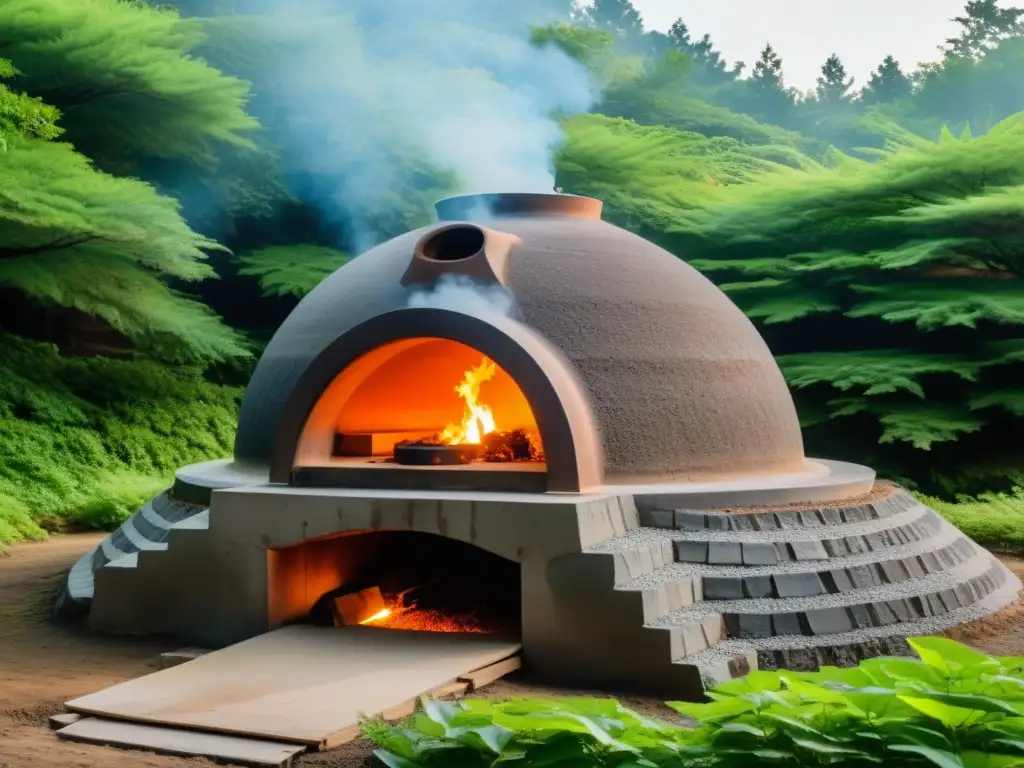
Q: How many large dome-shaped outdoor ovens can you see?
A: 1